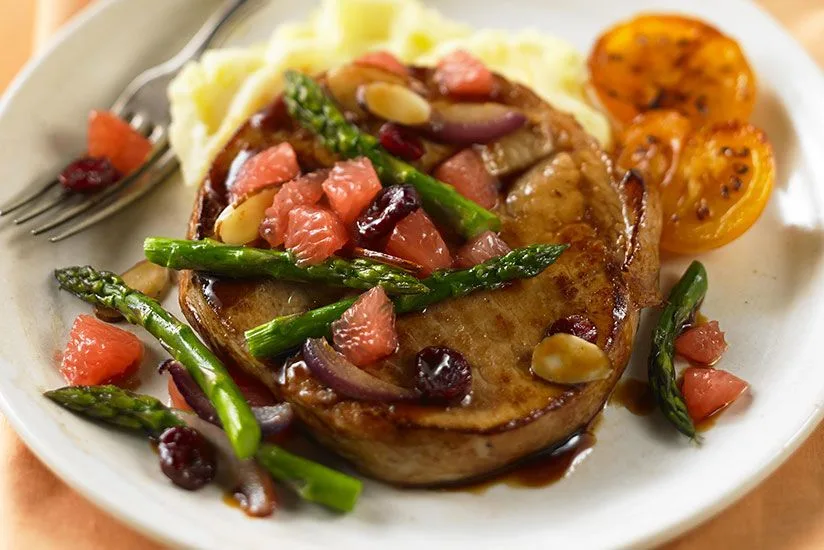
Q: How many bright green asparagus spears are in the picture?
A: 6